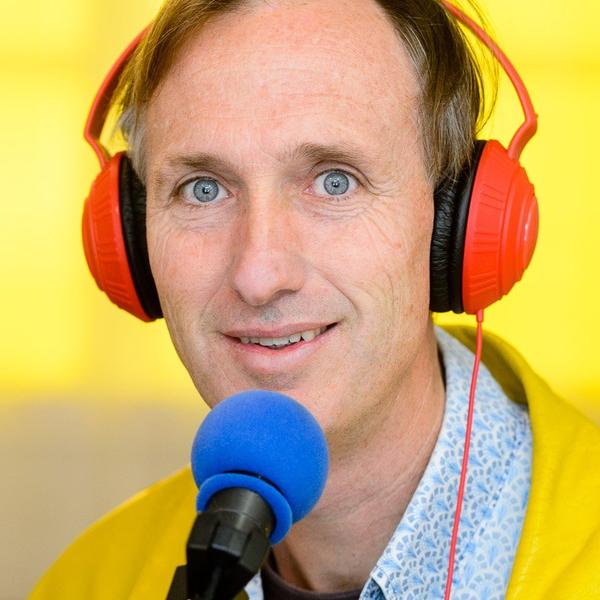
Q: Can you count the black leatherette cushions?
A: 2